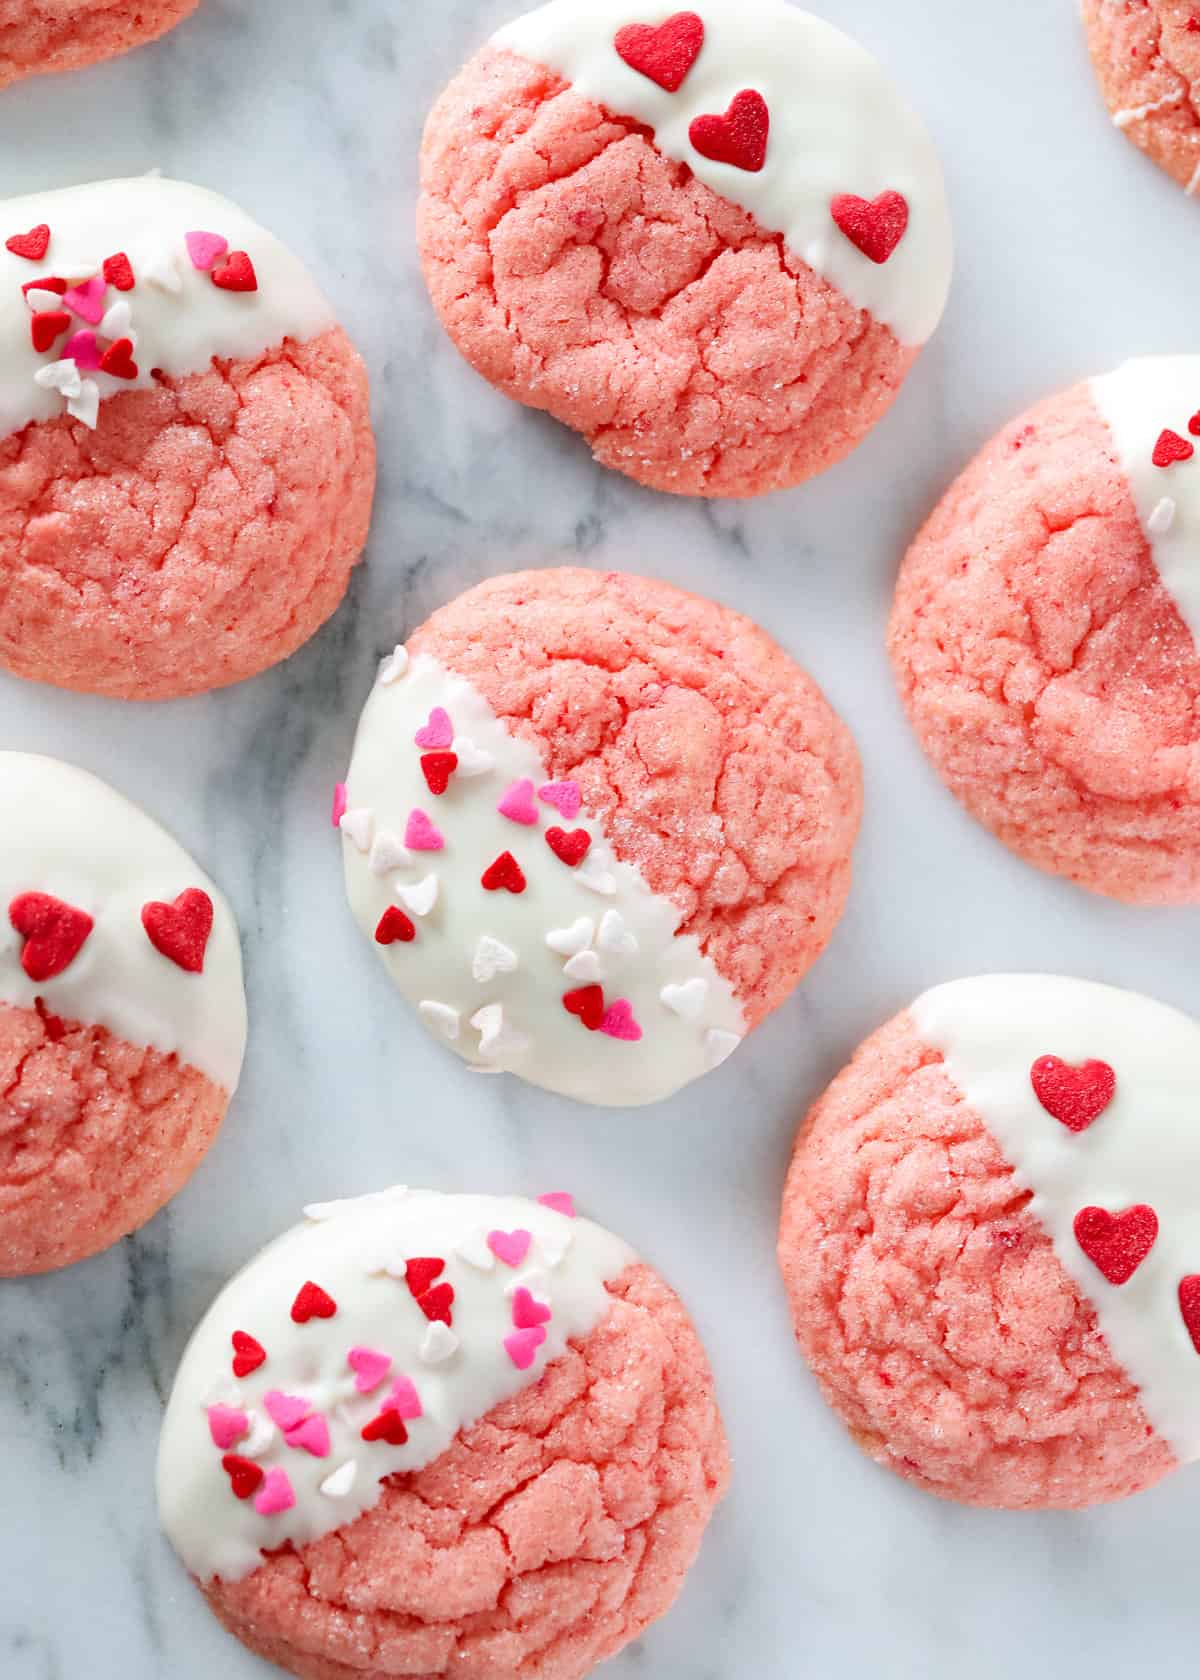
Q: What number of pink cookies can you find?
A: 9